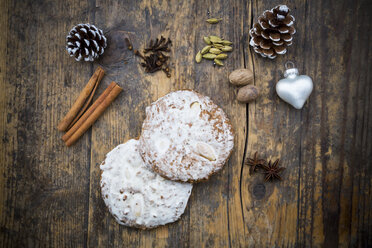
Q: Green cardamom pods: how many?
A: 12